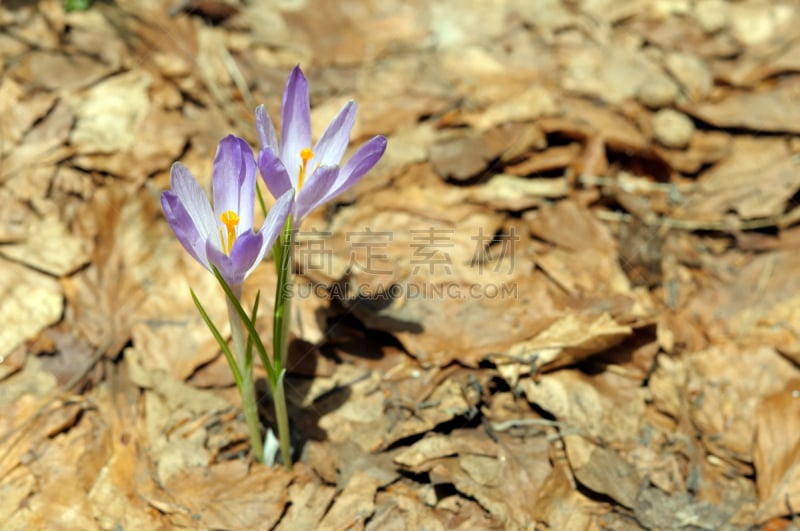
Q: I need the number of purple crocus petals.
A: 12